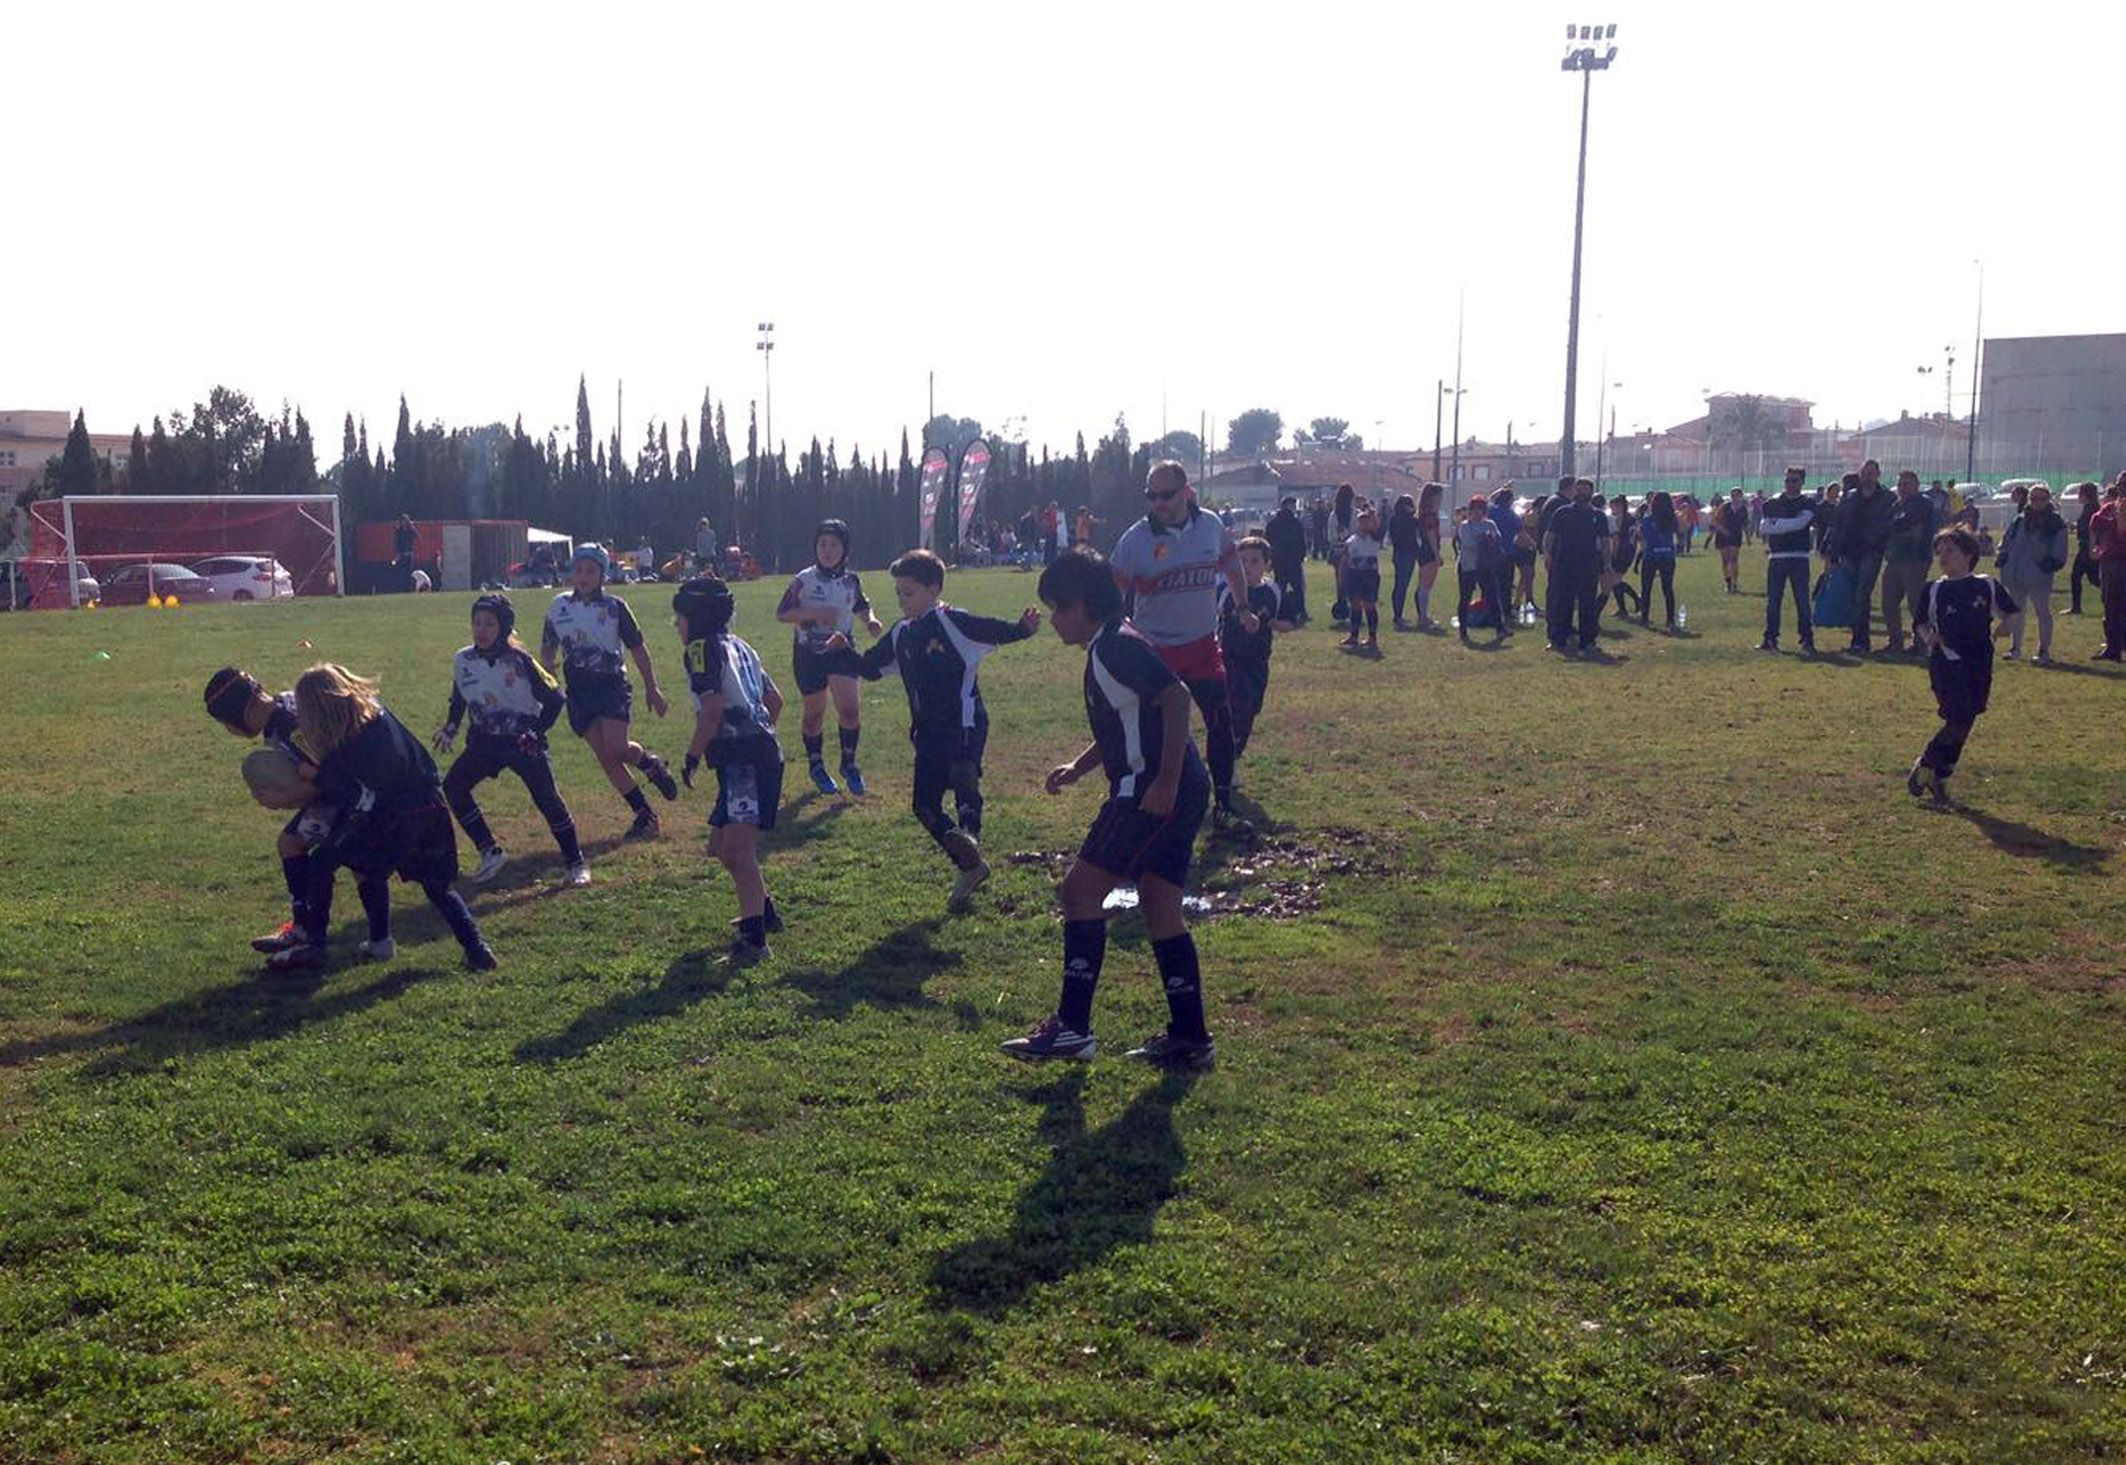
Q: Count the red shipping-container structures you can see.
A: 1